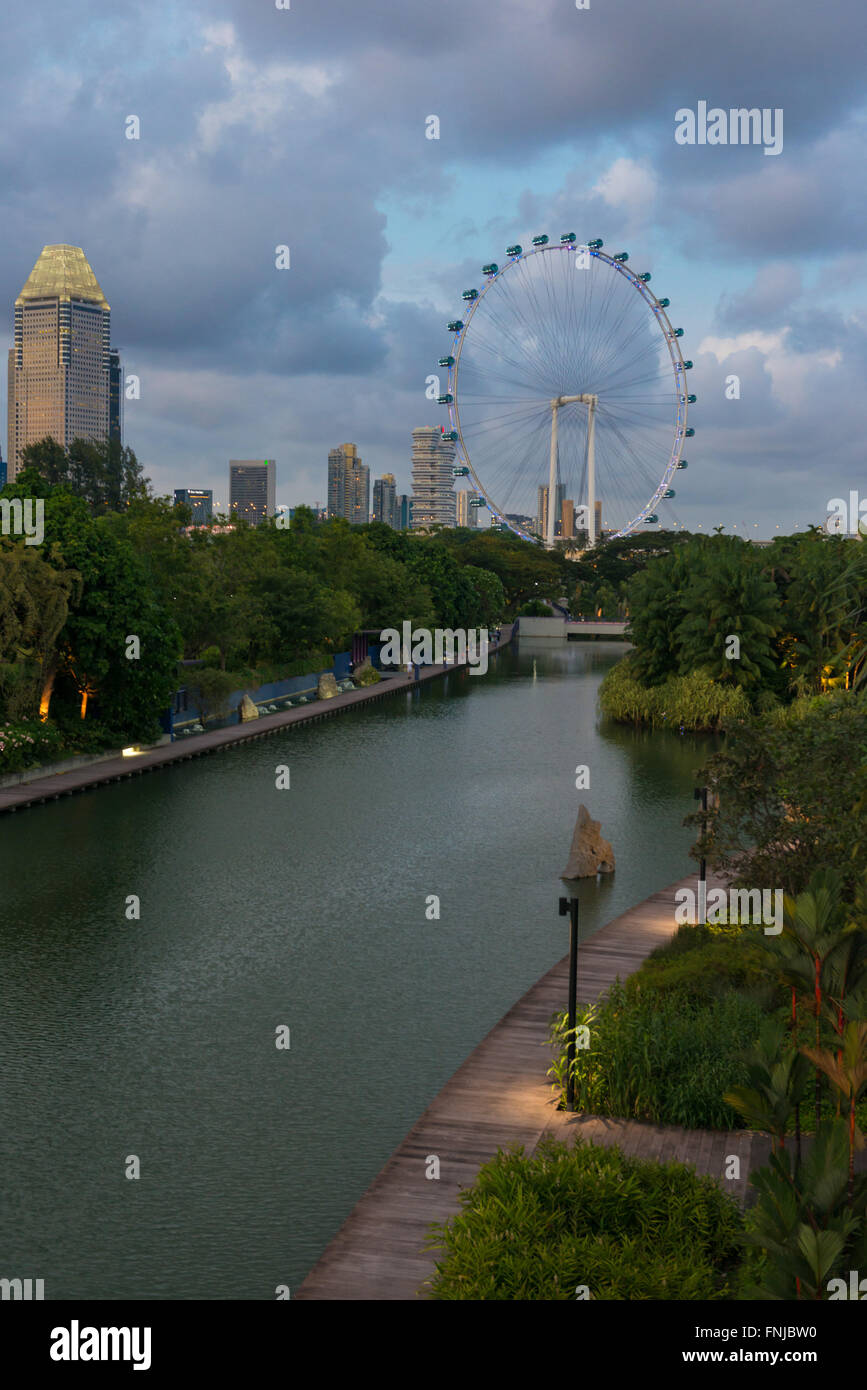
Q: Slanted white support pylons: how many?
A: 2